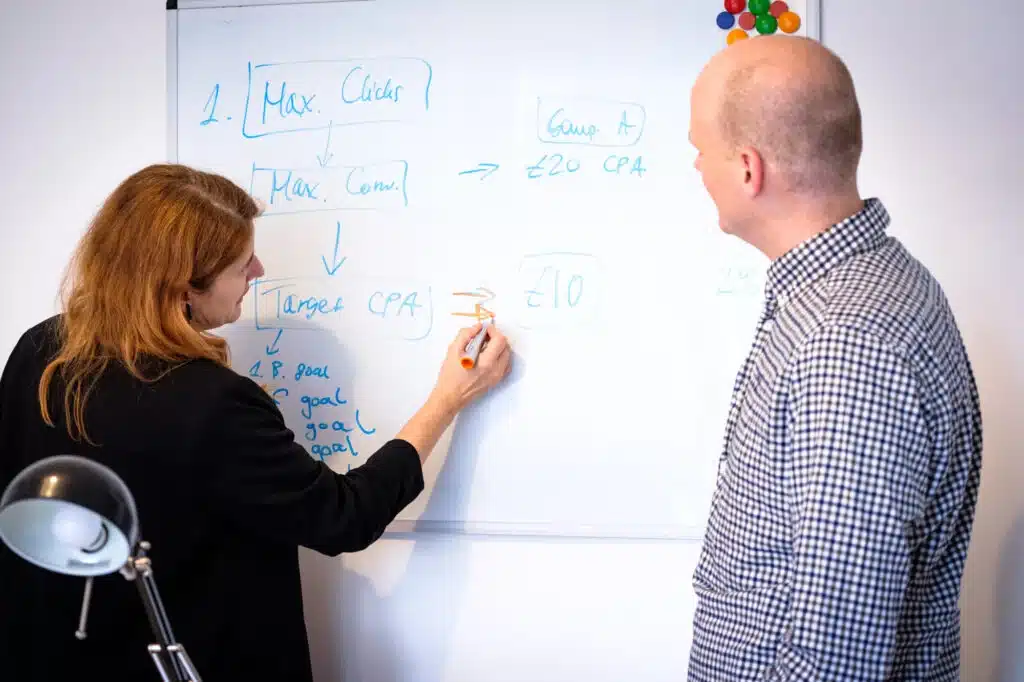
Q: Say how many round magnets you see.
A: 8